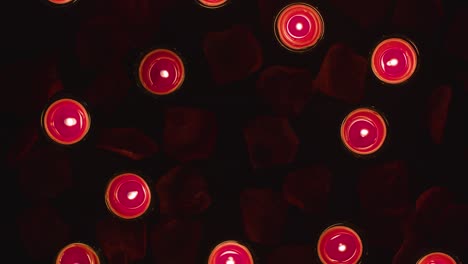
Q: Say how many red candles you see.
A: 12